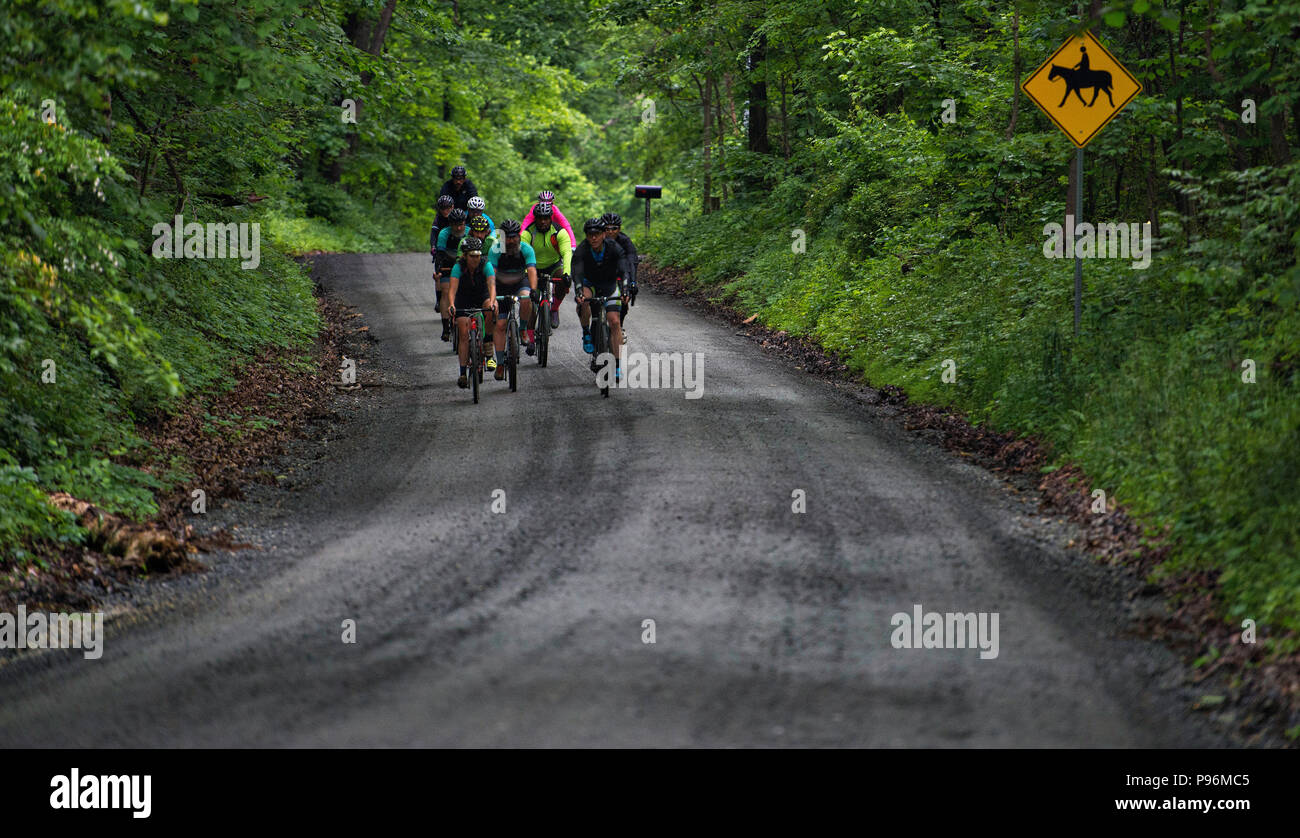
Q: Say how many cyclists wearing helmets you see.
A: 11